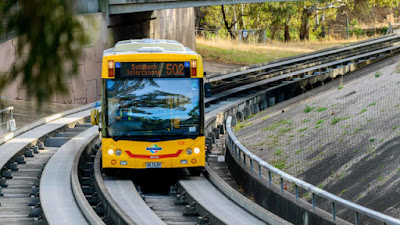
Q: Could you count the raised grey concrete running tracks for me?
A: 4